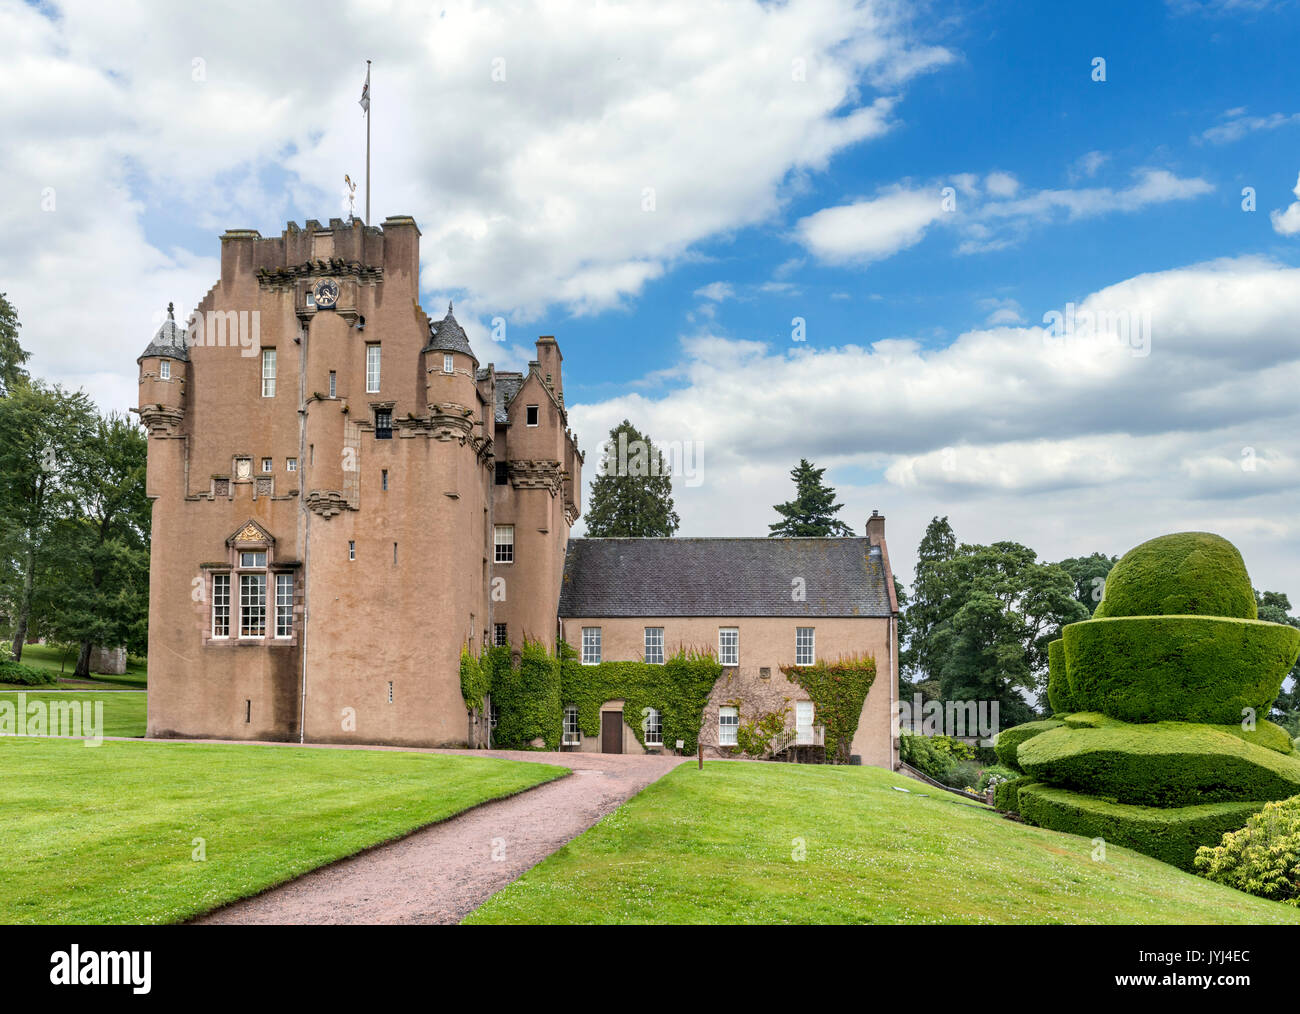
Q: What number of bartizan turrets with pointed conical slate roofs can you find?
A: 2